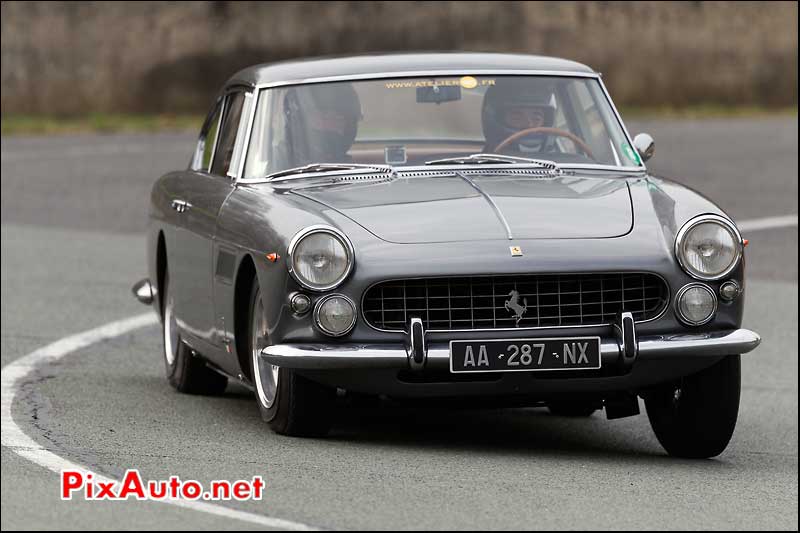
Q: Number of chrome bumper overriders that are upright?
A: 2